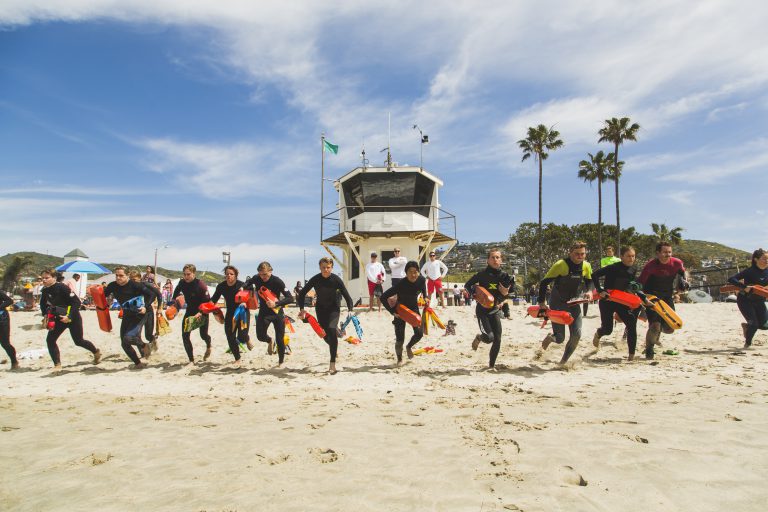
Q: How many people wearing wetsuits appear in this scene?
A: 14